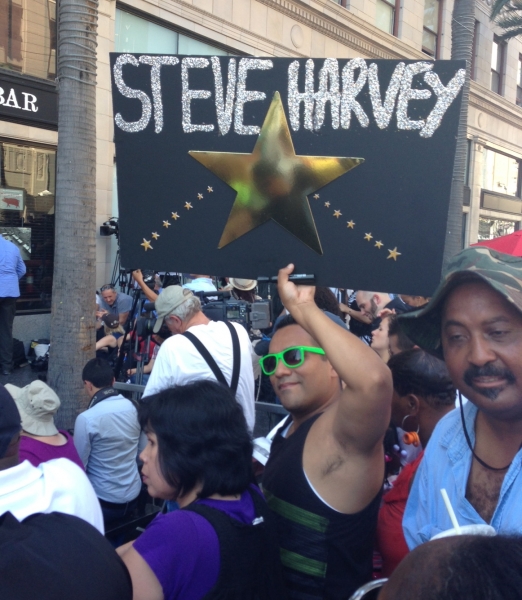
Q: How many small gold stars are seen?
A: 14